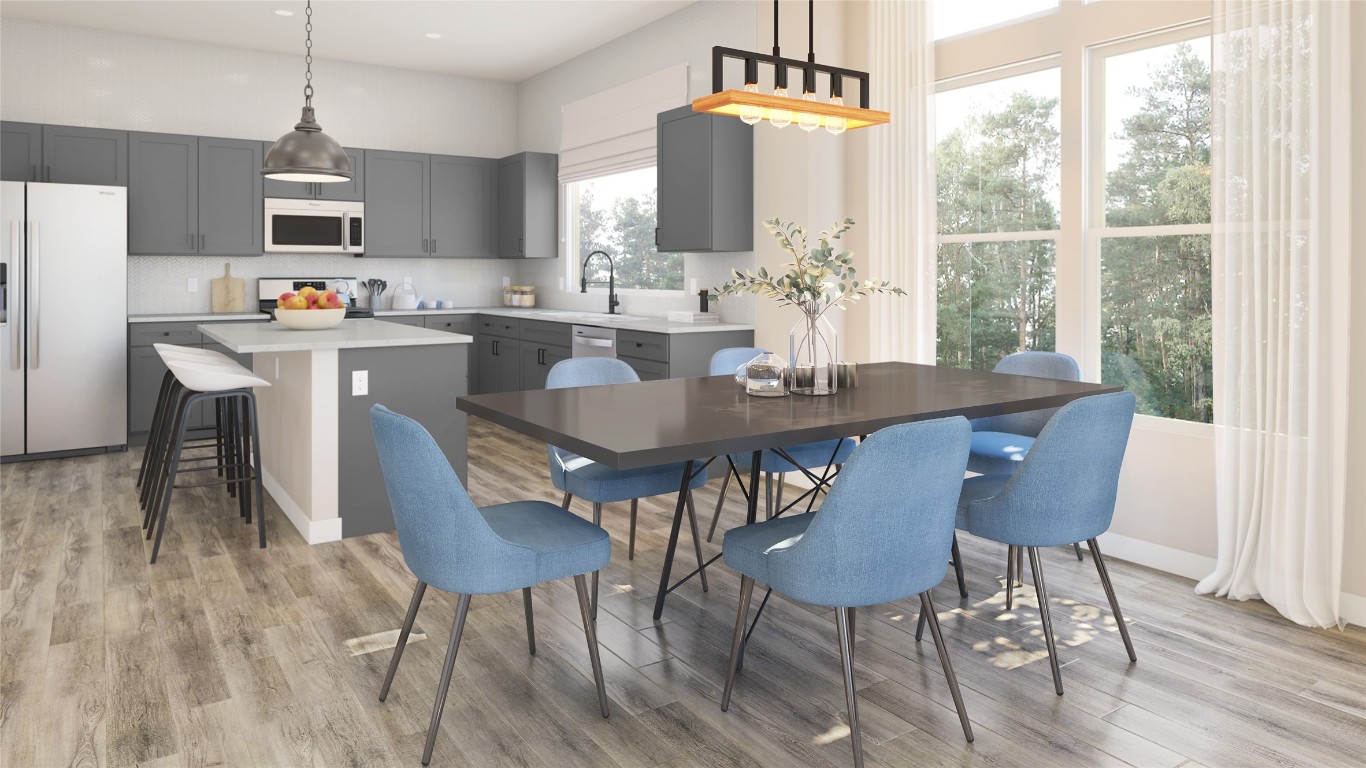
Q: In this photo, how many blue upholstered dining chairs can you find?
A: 6